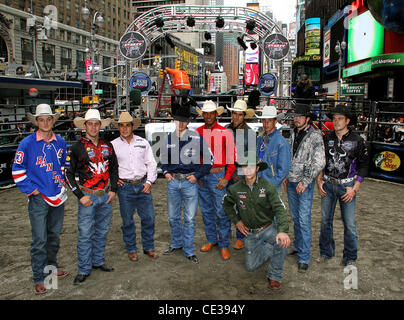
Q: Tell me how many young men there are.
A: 10